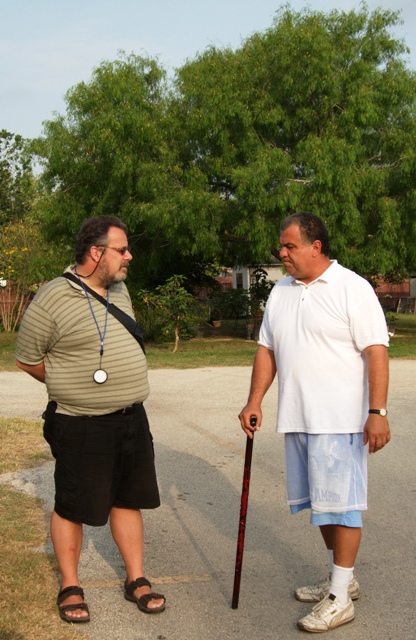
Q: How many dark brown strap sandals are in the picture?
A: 2